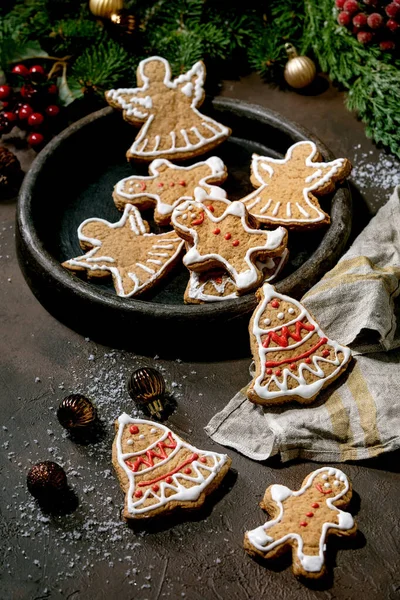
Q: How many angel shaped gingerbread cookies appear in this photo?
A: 3